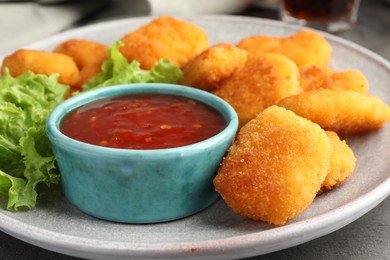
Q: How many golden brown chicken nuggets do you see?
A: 10